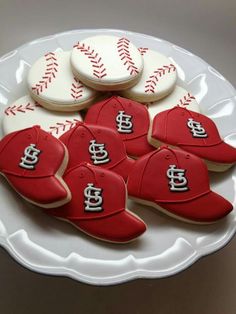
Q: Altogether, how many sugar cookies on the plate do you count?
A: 11